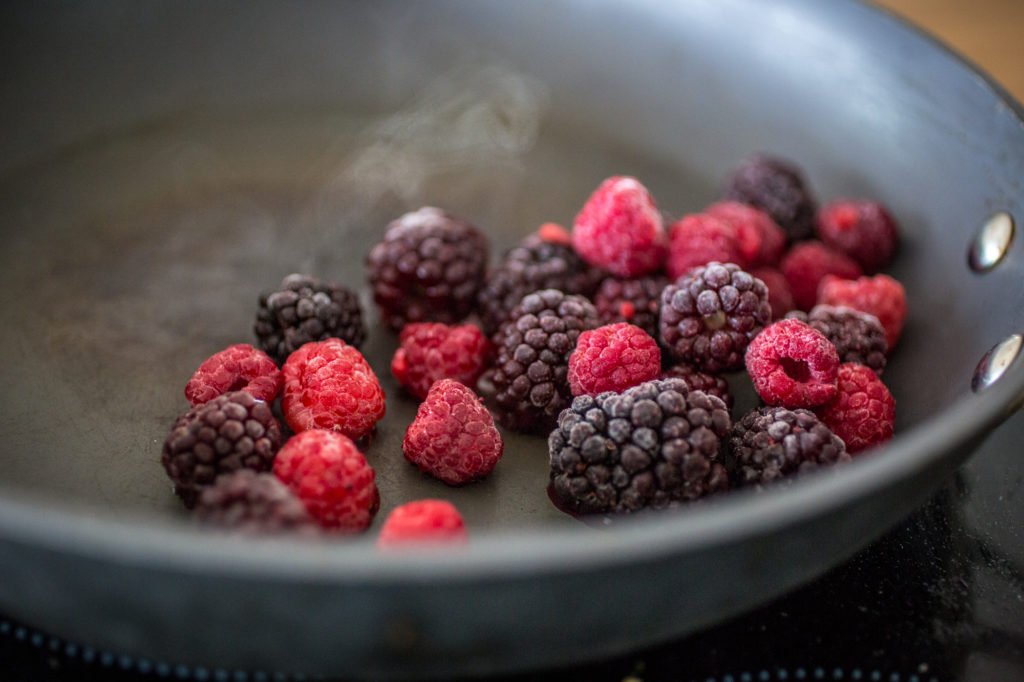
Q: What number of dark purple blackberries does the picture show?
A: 13